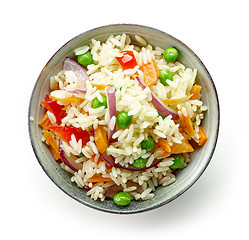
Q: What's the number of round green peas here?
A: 9